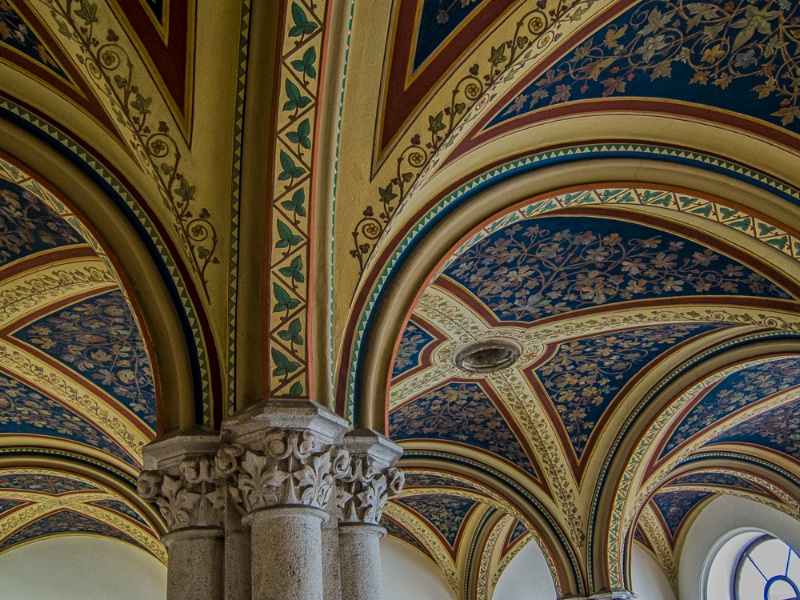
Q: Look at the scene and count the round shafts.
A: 3